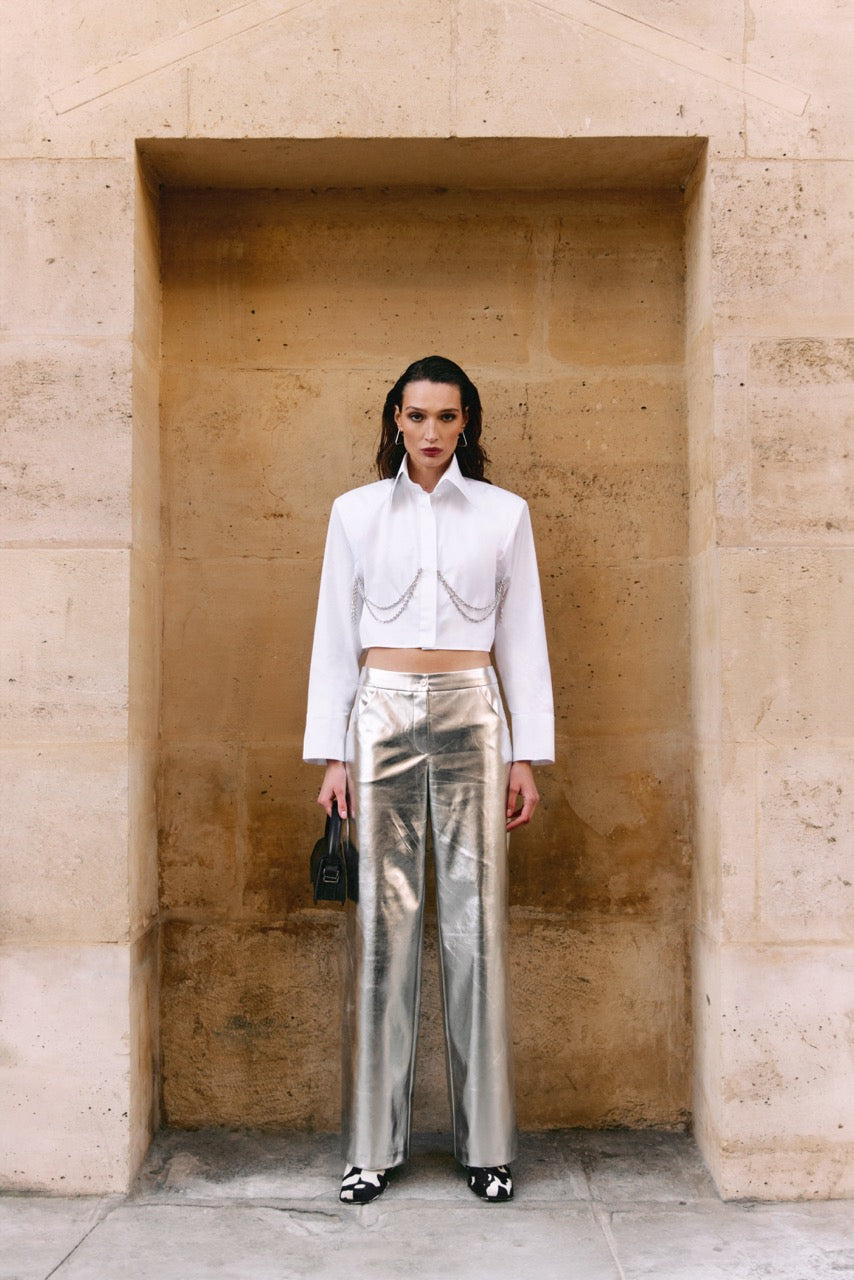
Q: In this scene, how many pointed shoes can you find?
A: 0